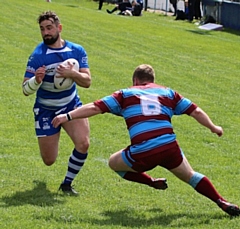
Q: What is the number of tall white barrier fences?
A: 1